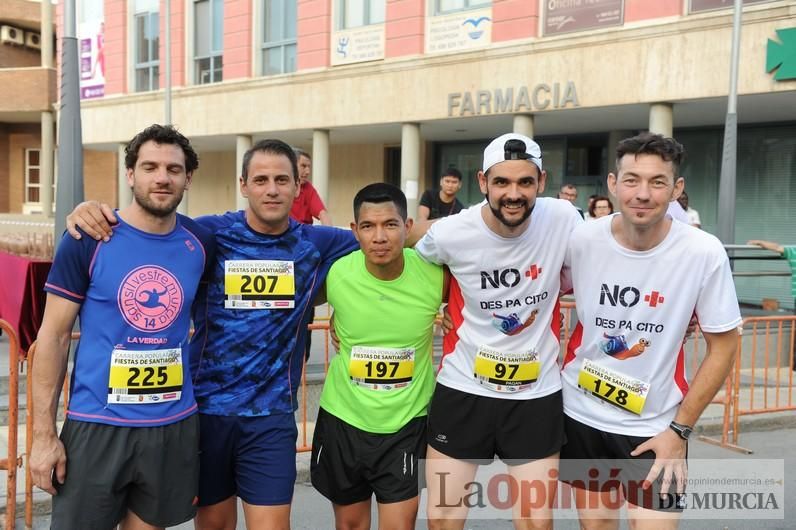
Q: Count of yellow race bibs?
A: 5